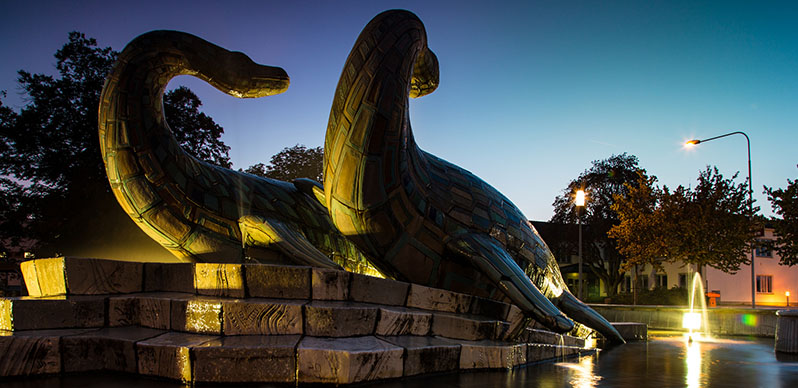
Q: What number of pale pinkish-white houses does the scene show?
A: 1